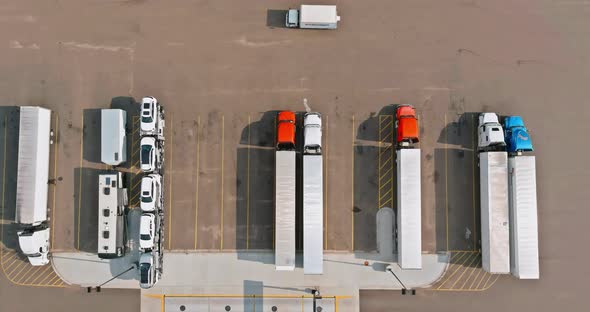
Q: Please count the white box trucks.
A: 1